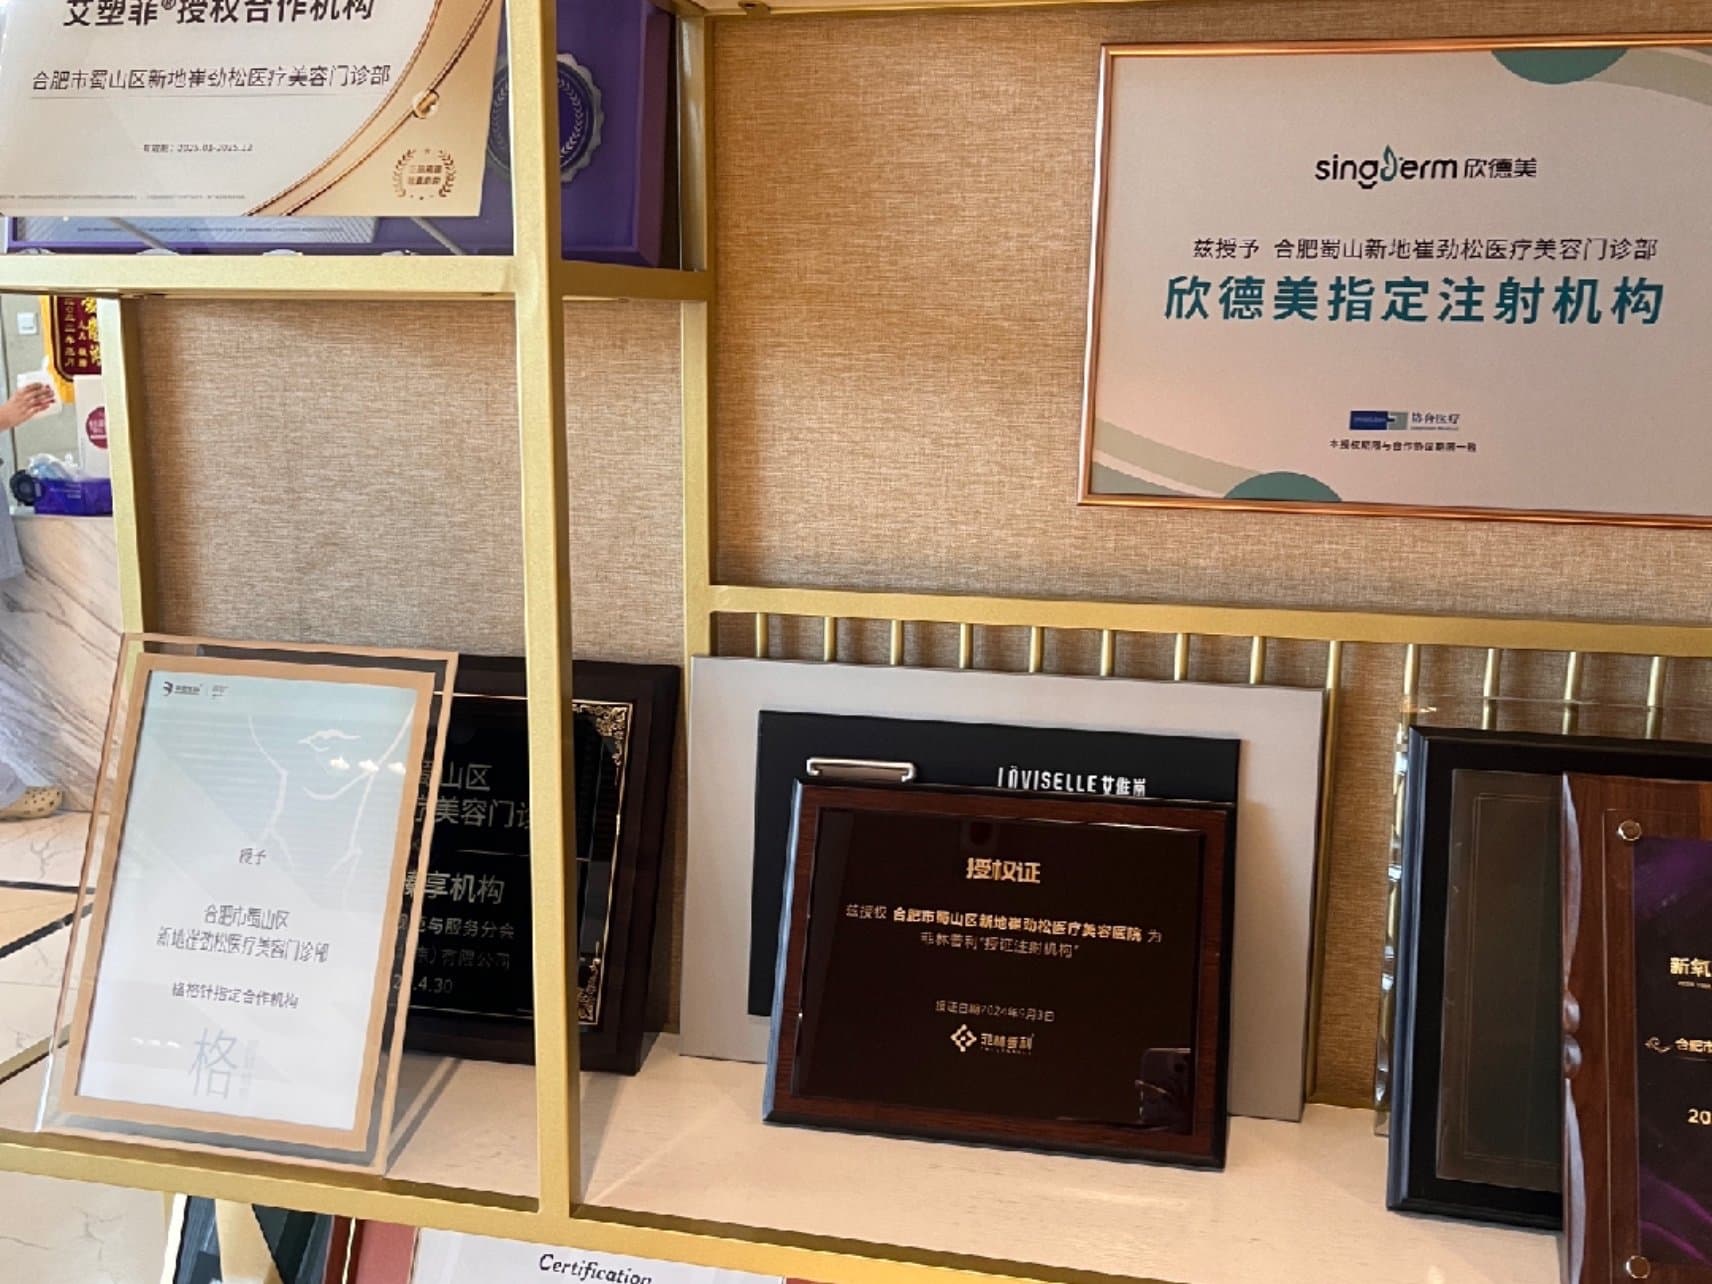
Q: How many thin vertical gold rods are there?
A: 13